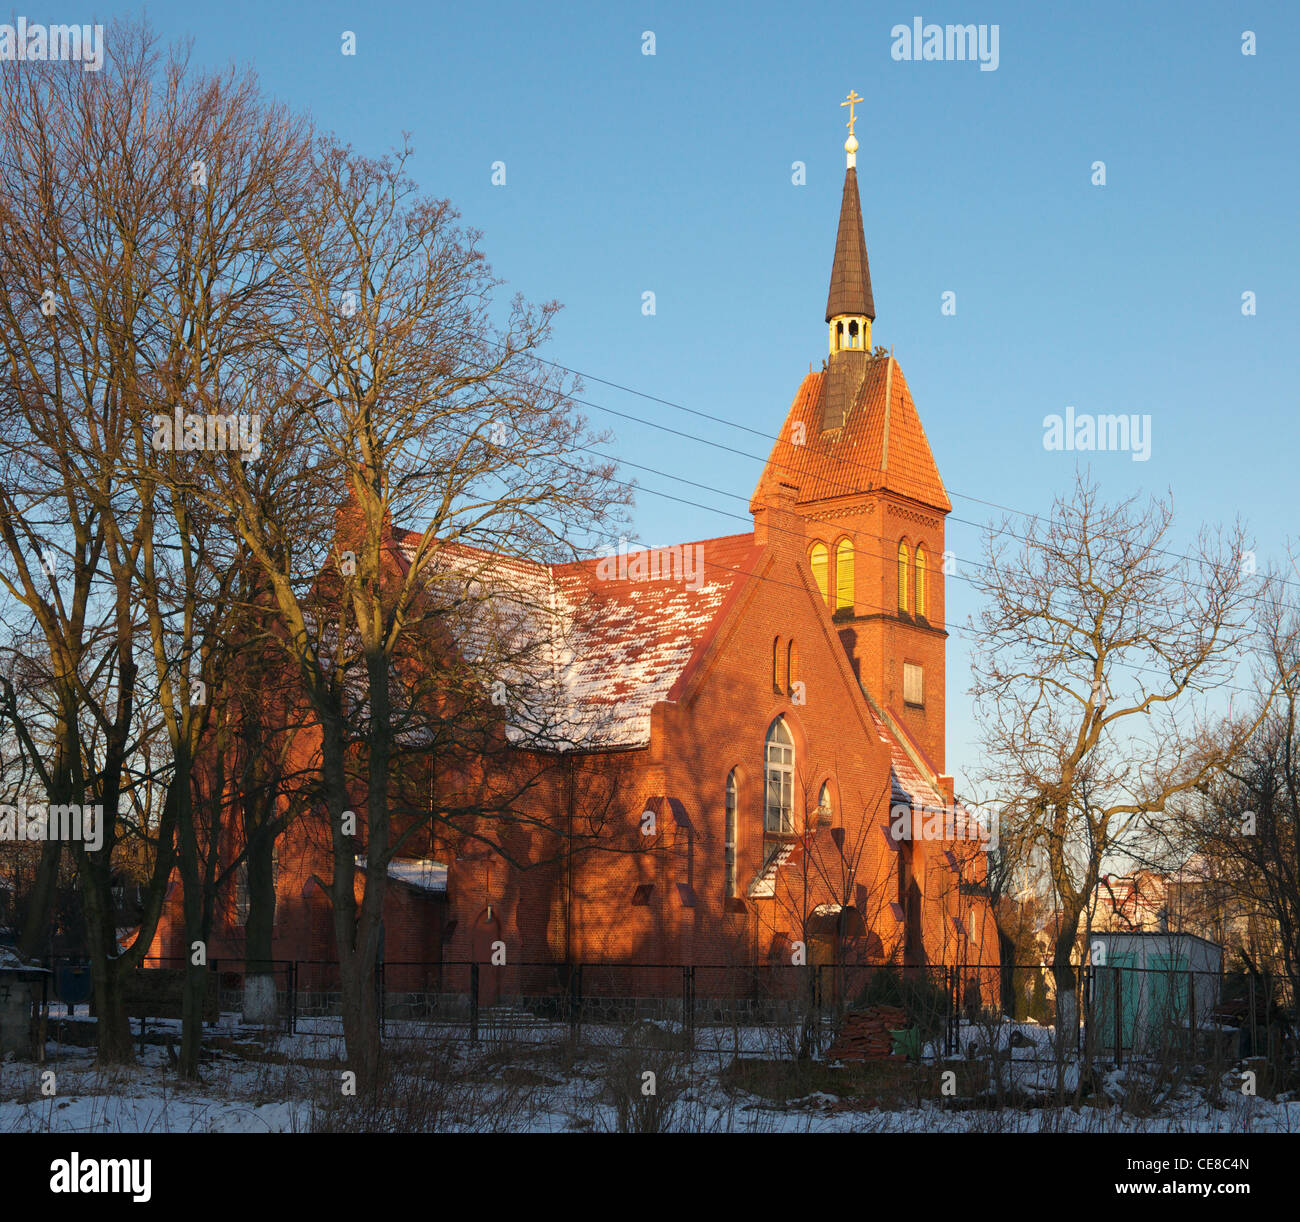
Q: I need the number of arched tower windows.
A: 4